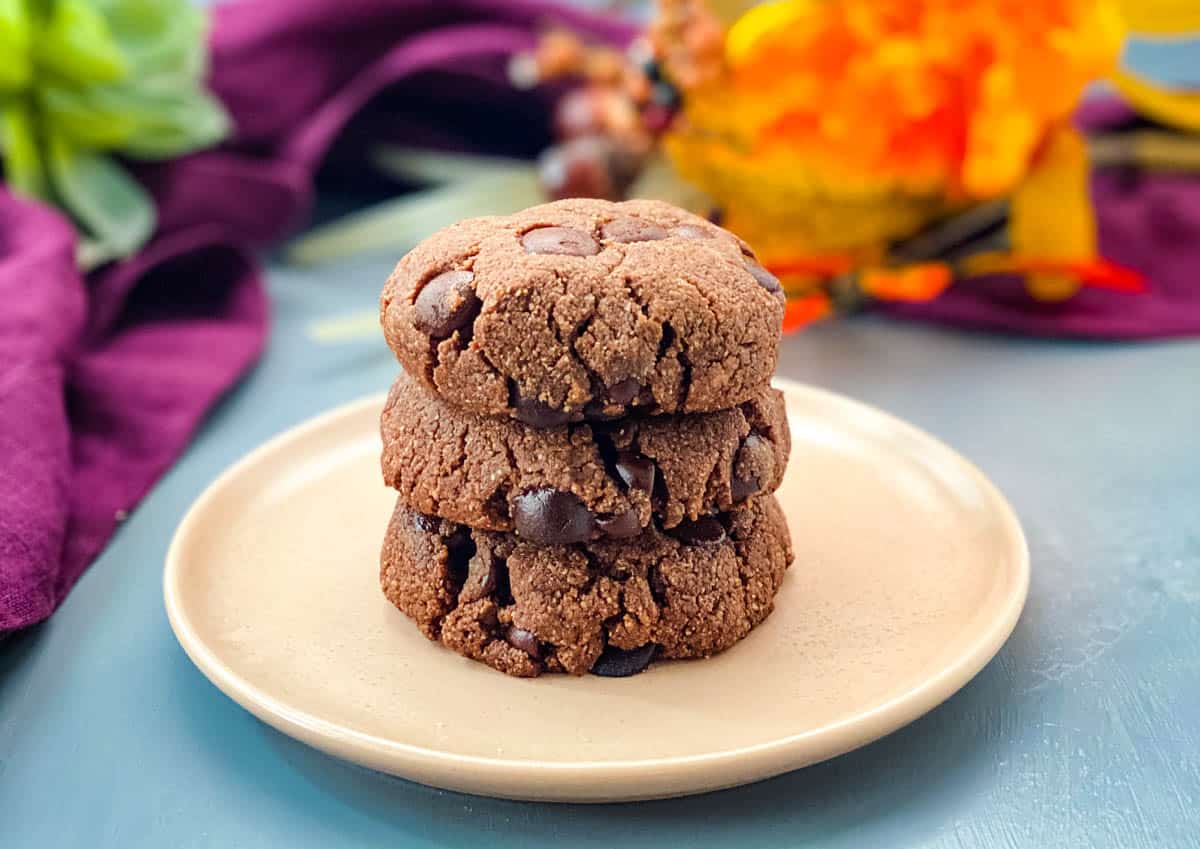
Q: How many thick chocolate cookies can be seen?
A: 3